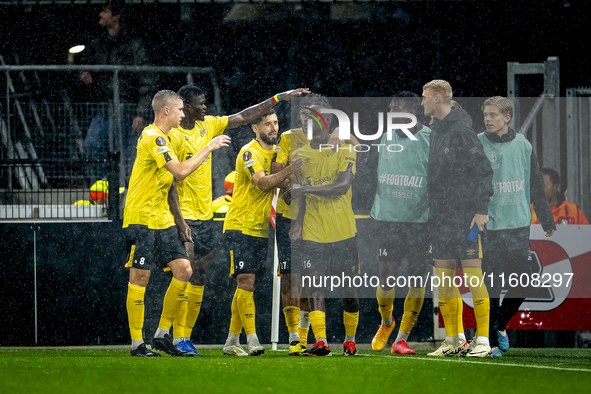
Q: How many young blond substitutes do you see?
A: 2